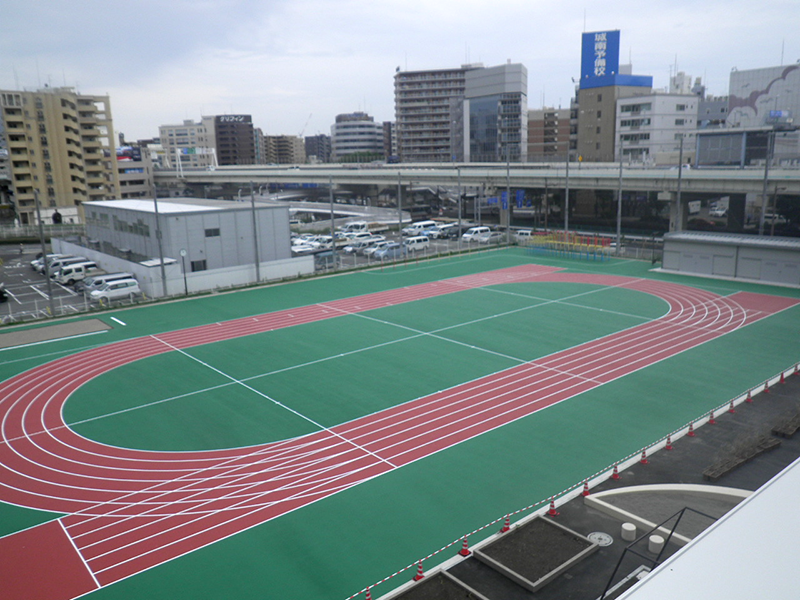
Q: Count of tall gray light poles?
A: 11